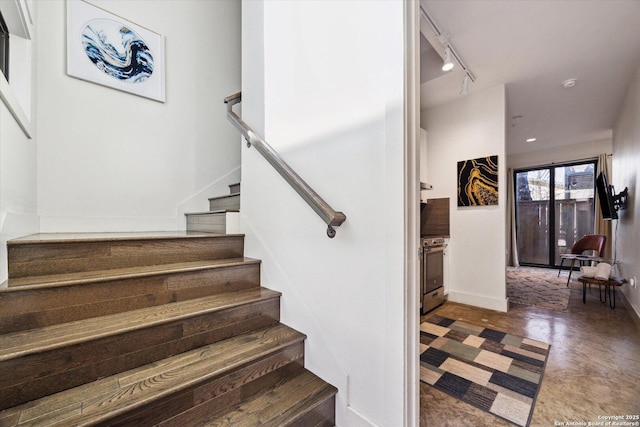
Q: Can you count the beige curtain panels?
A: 2